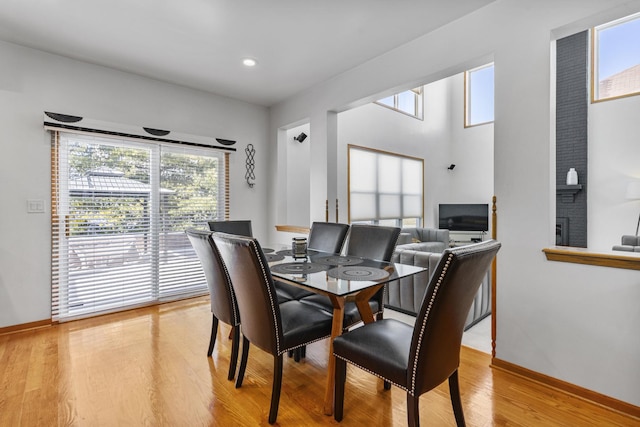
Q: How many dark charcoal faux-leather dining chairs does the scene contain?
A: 6